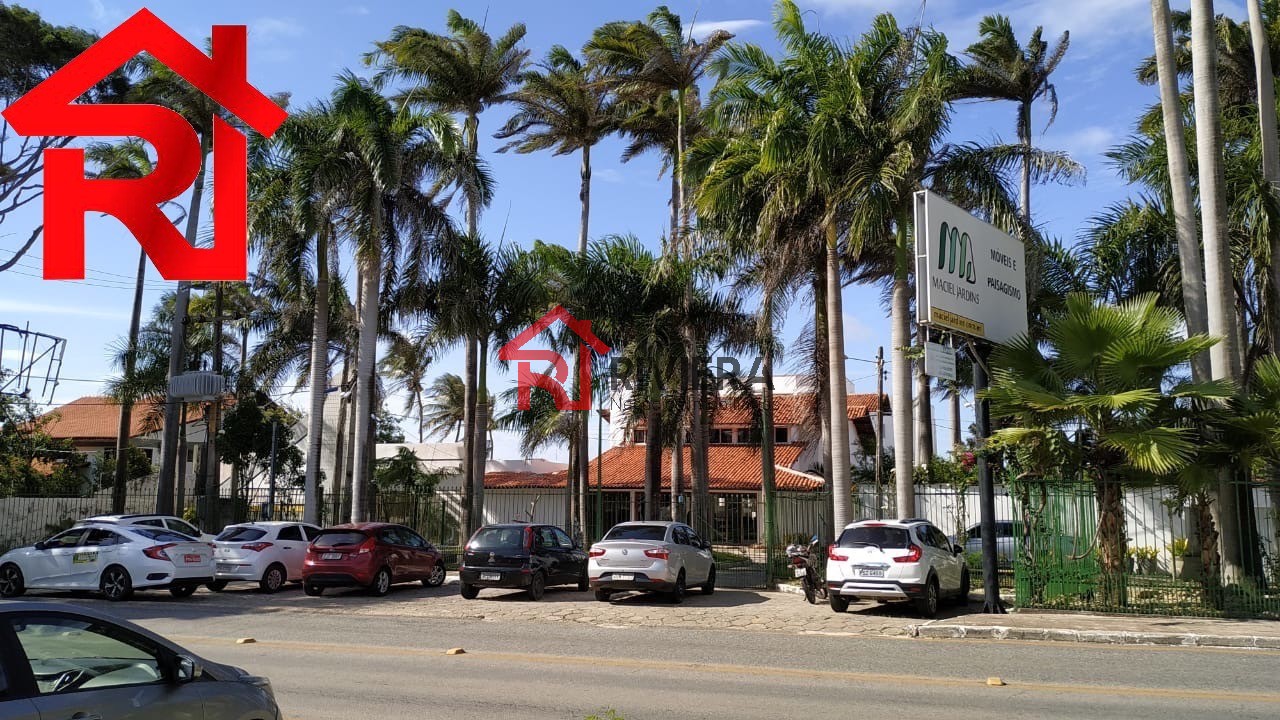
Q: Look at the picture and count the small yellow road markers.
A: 3